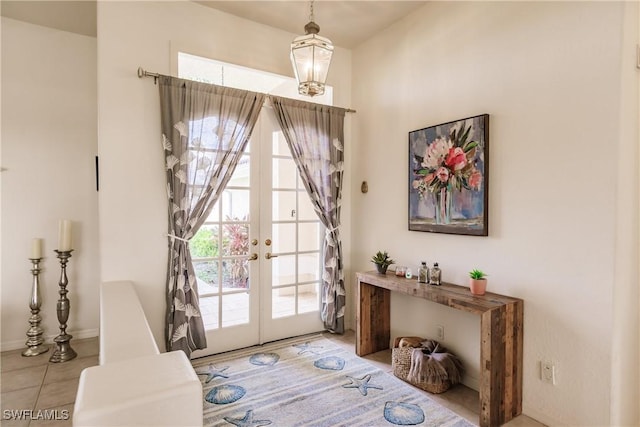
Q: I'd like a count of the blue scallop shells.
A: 4